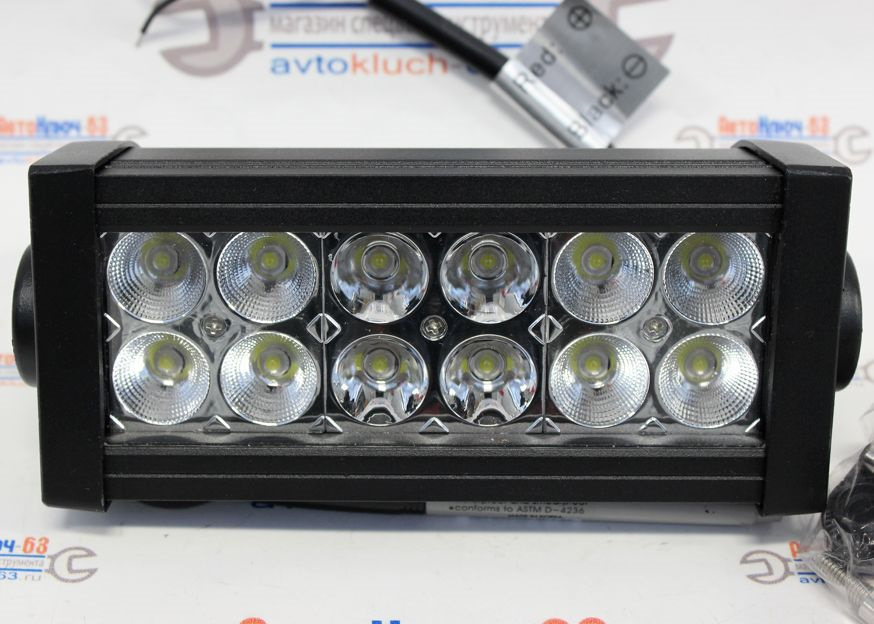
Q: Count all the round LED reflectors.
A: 12